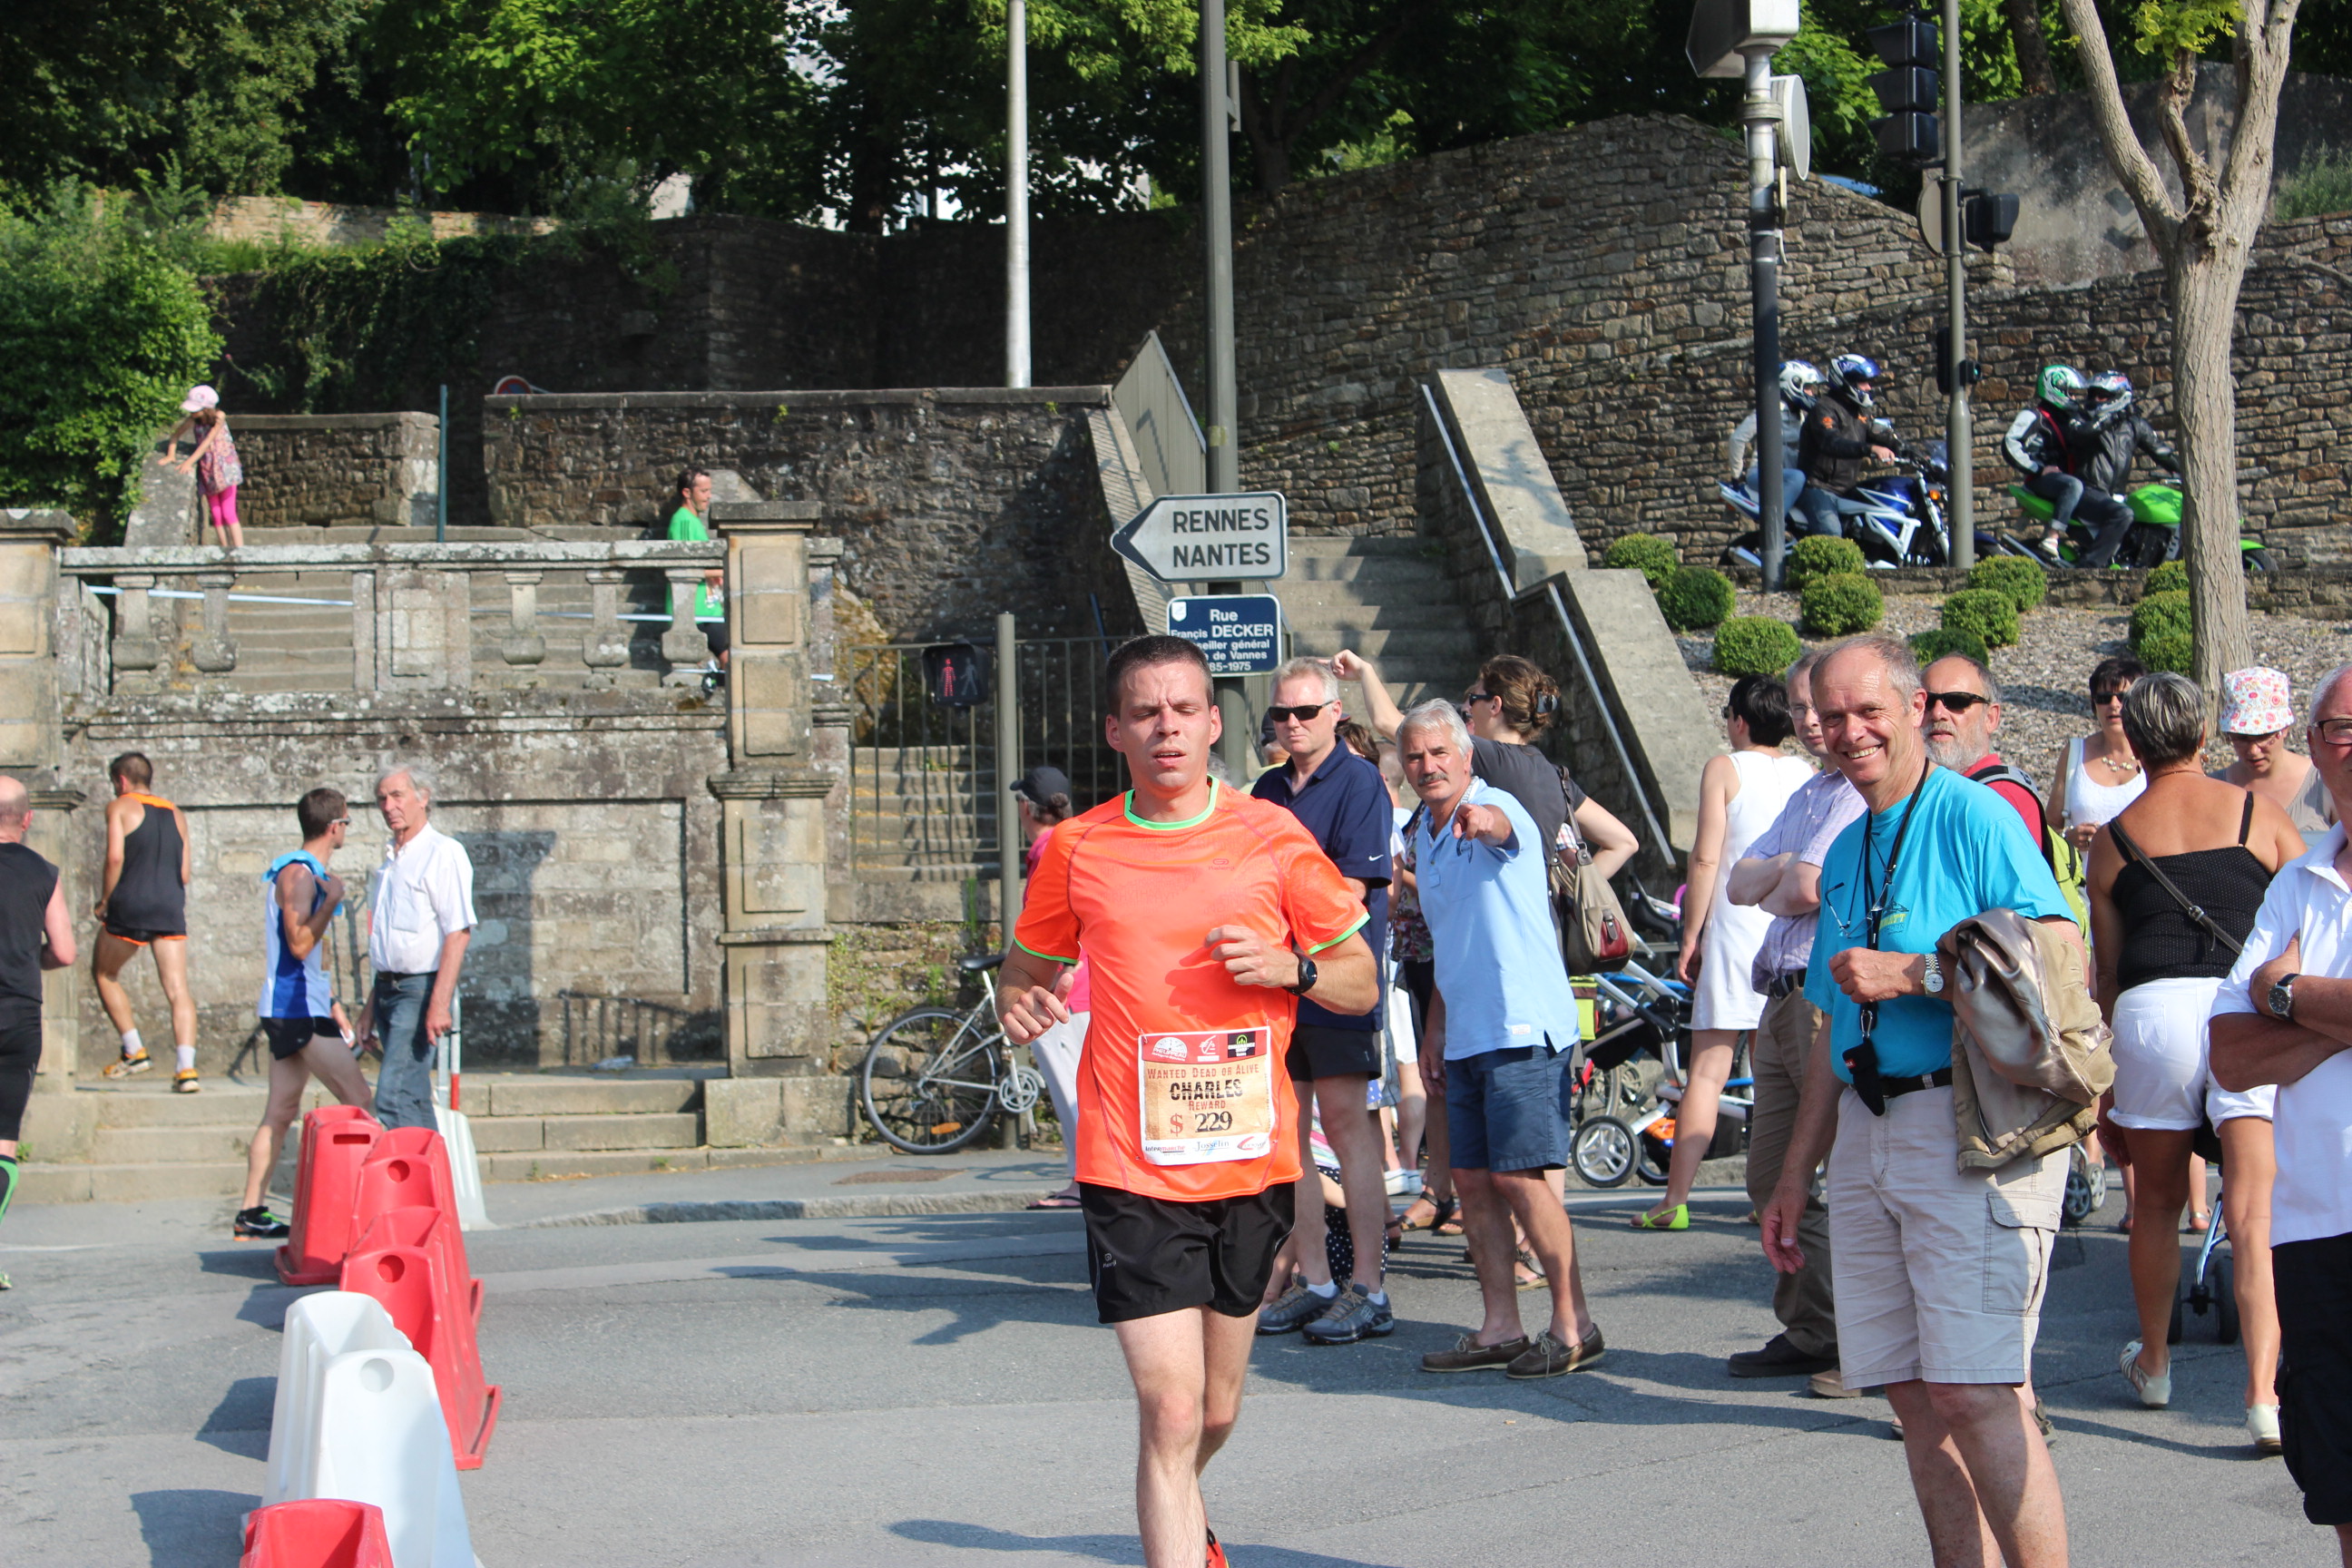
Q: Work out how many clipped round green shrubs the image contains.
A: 11